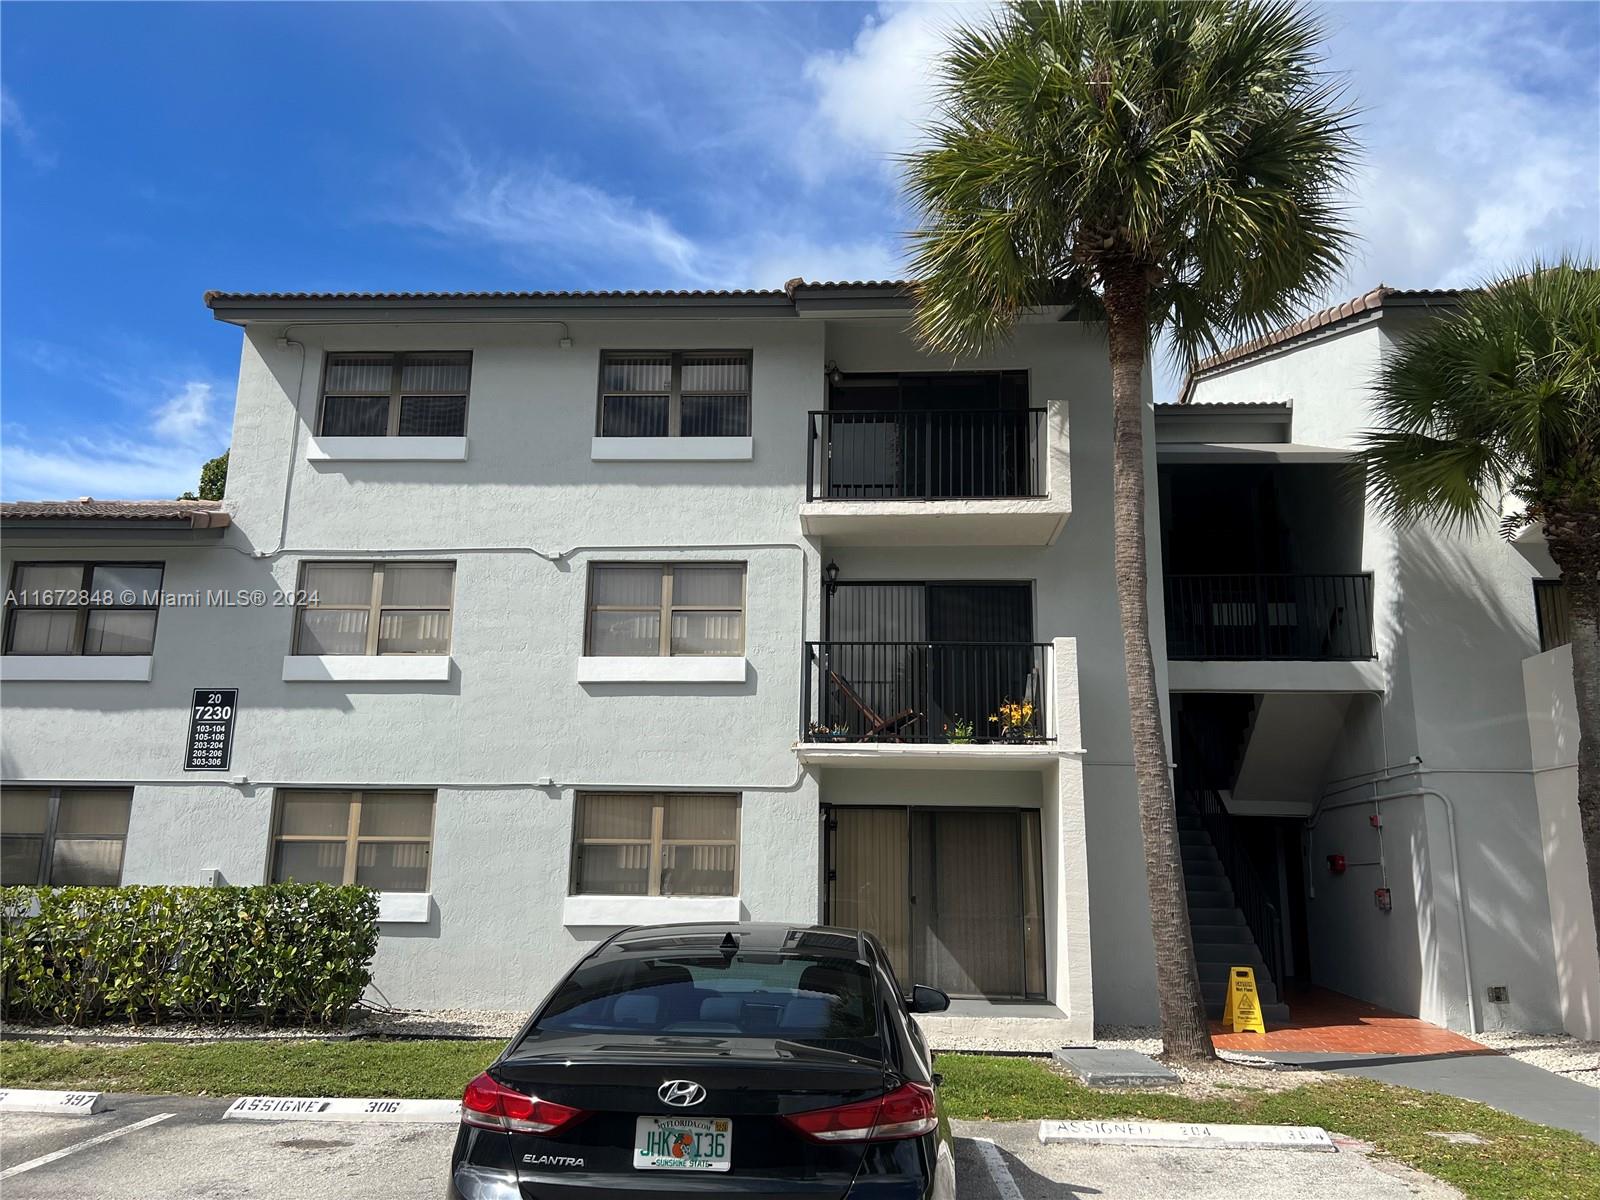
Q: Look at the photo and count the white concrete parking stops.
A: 3